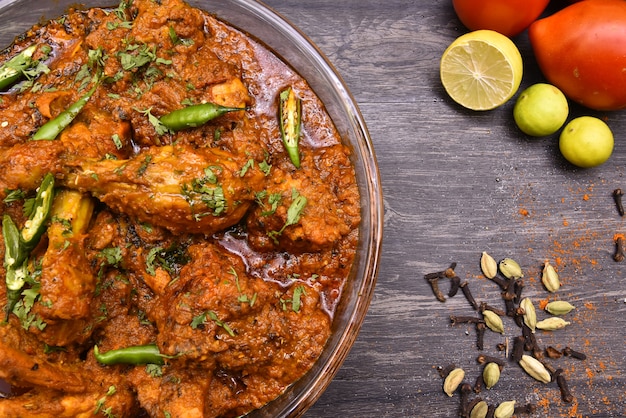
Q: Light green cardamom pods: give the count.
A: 12